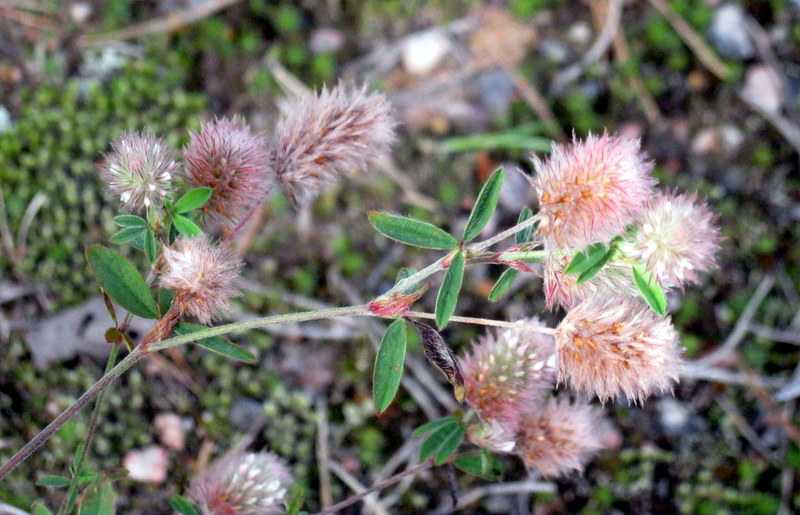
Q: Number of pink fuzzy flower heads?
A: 11